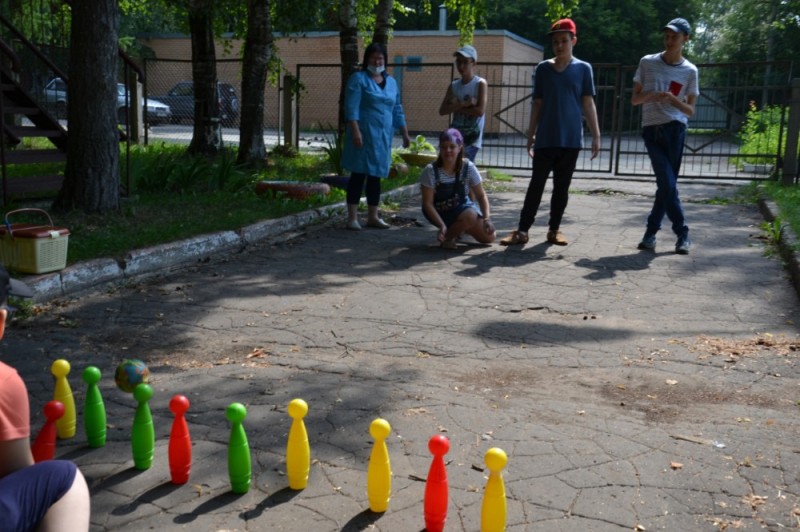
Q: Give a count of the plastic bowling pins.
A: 10